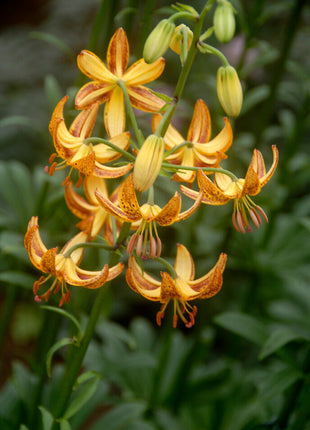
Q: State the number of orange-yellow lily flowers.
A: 8